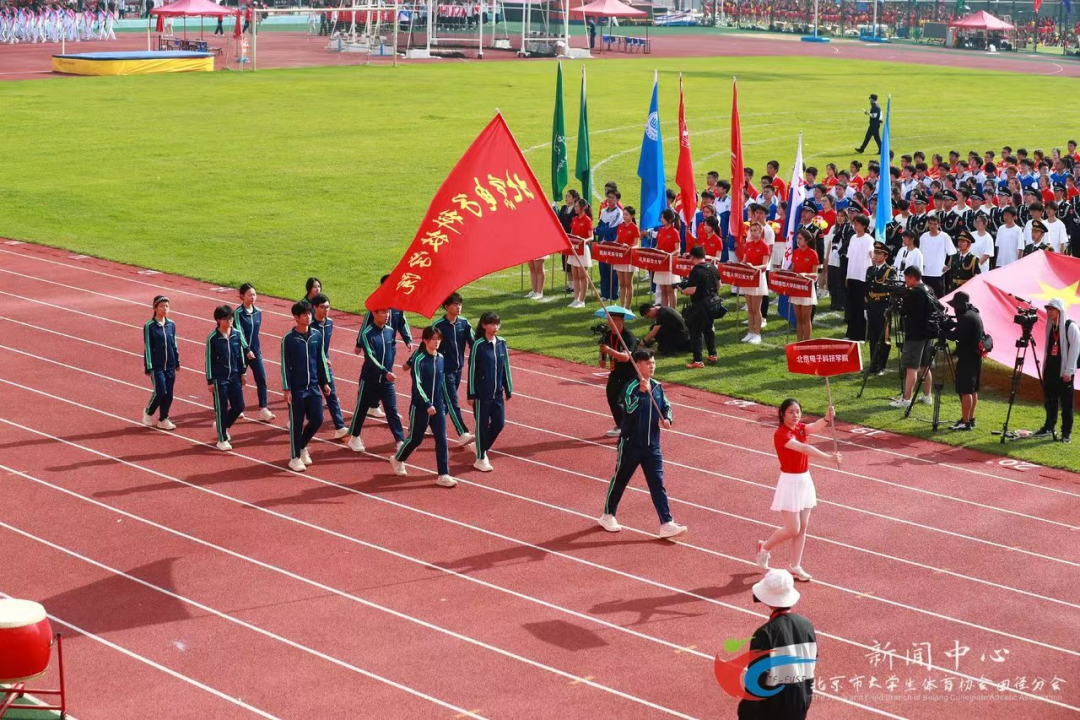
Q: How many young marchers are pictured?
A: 13